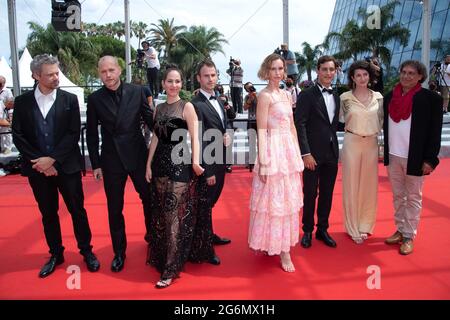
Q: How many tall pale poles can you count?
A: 4